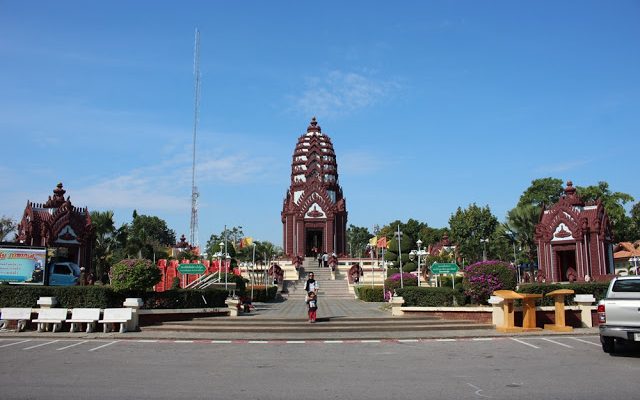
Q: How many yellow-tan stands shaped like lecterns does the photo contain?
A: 3